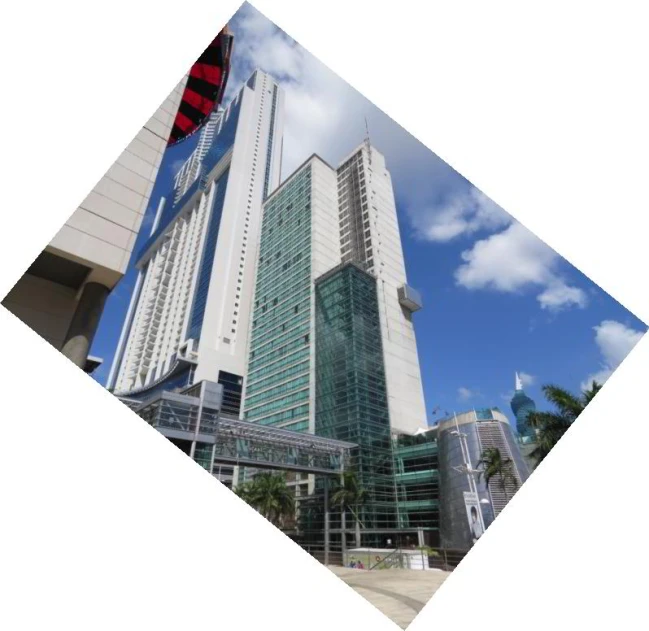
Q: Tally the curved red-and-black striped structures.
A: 1